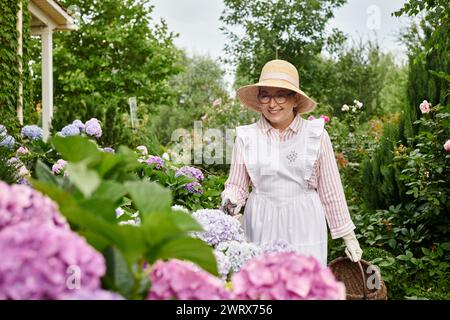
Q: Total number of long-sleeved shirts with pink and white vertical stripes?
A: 1